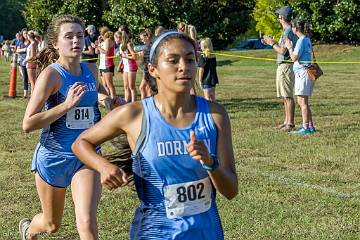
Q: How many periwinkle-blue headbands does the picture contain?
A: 1